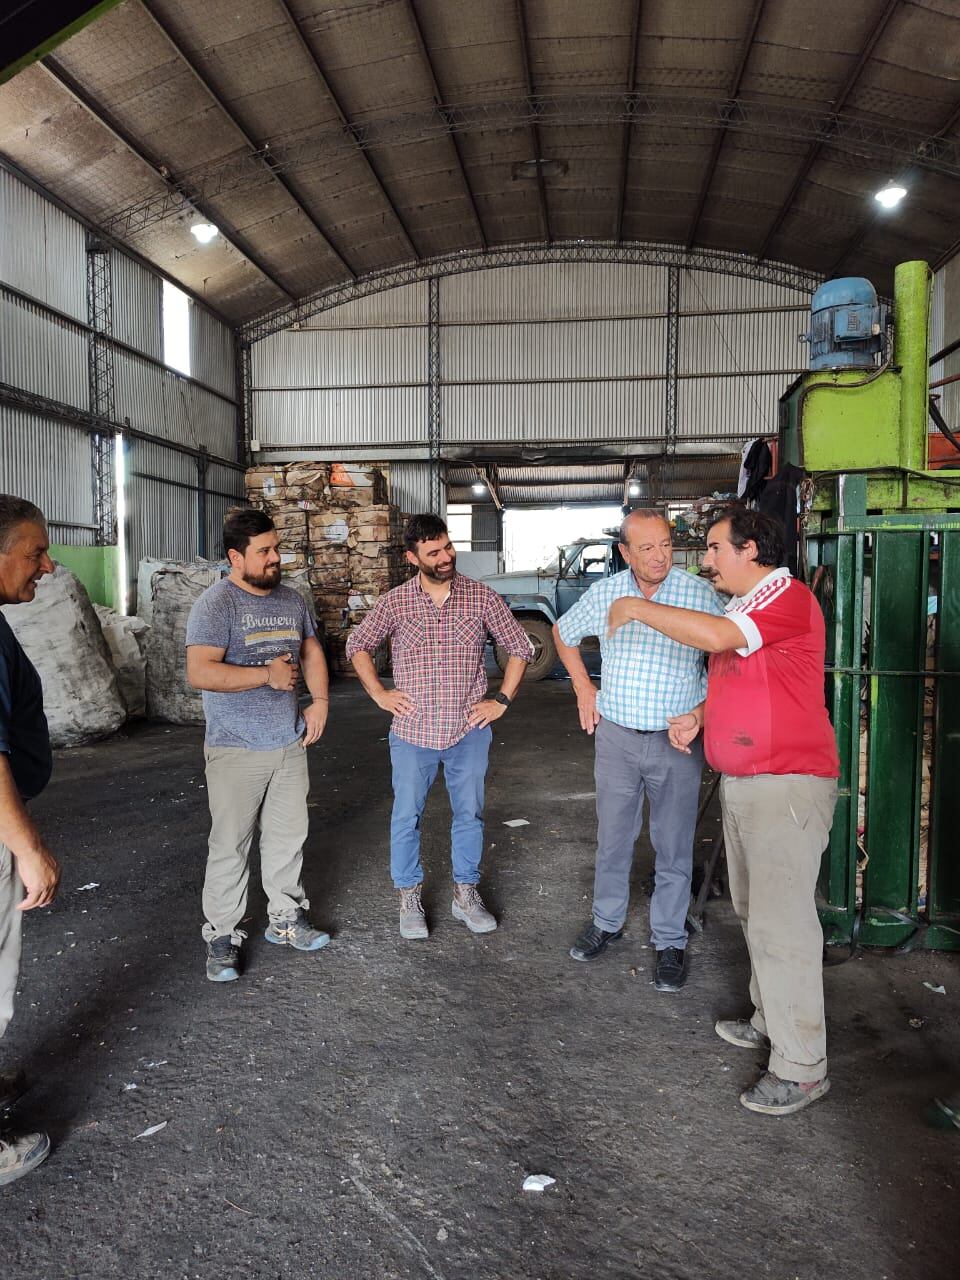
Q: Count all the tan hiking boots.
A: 2